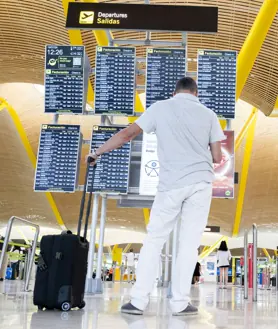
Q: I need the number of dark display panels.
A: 6